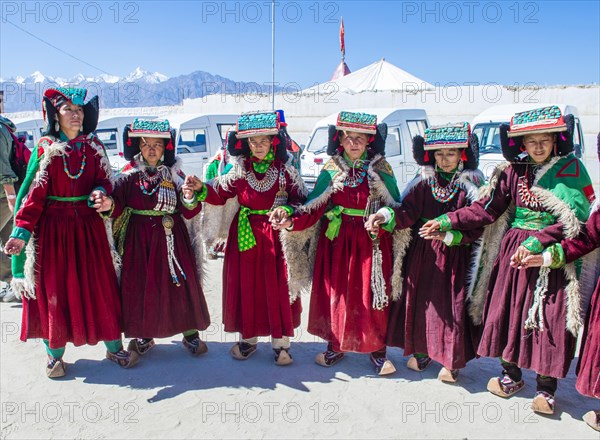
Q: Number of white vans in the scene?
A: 5